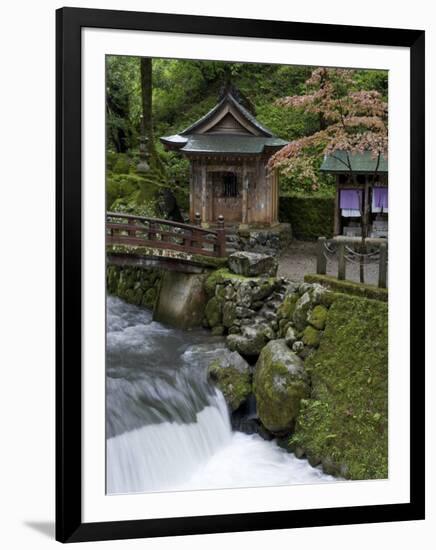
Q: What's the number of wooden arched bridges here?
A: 1